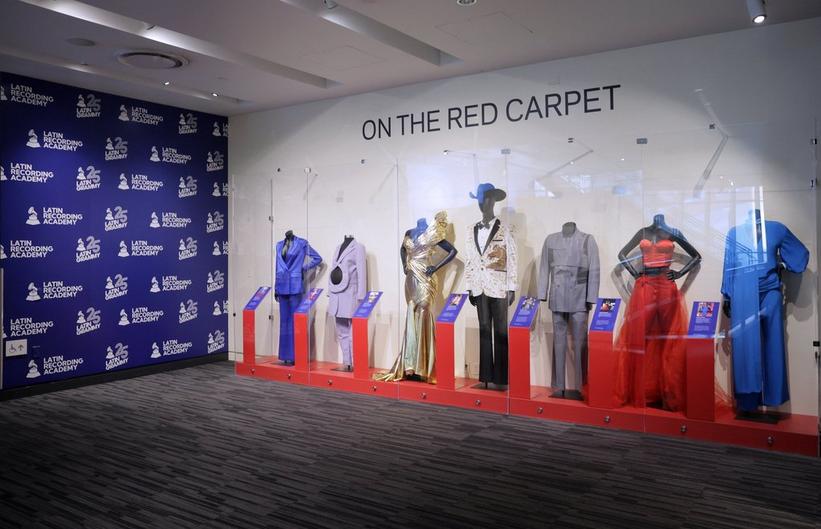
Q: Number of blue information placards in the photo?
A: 7